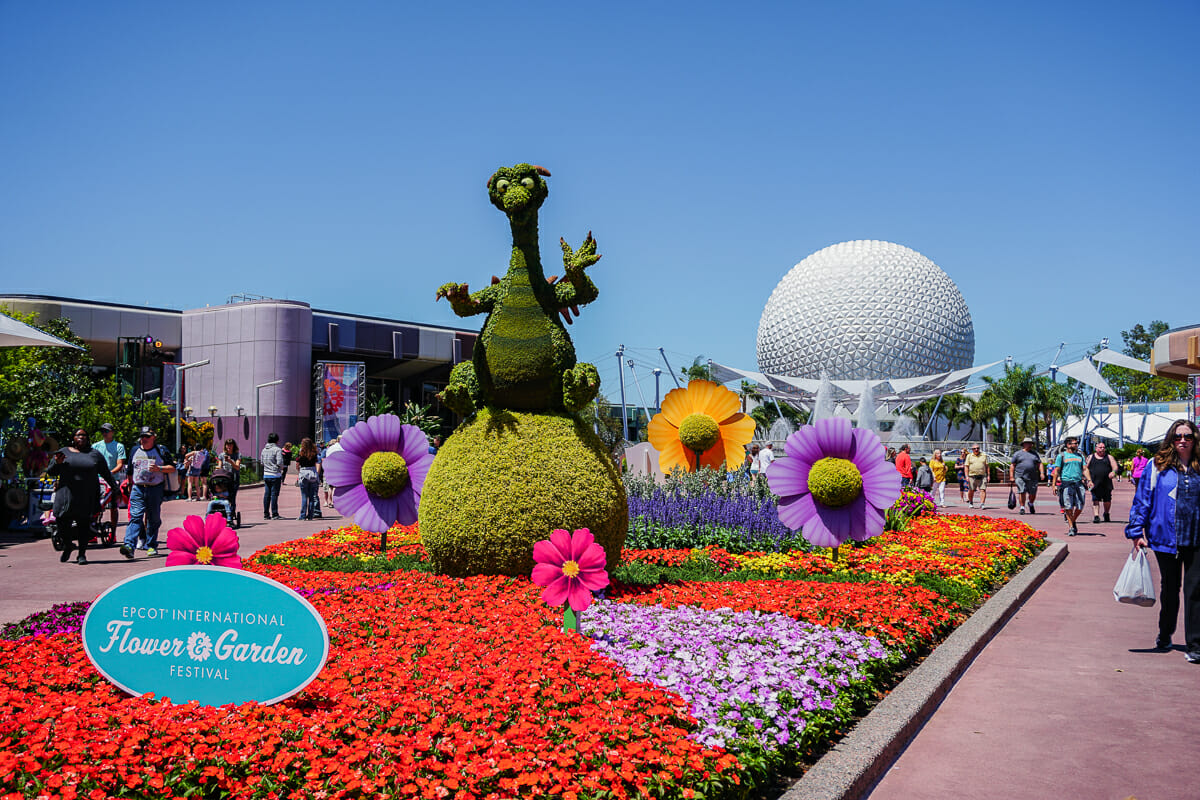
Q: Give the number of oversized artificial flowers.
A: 5